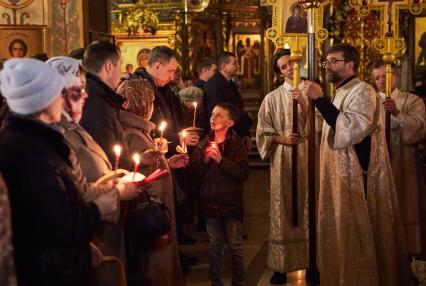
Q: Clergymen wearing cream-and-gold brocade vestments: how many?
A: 3